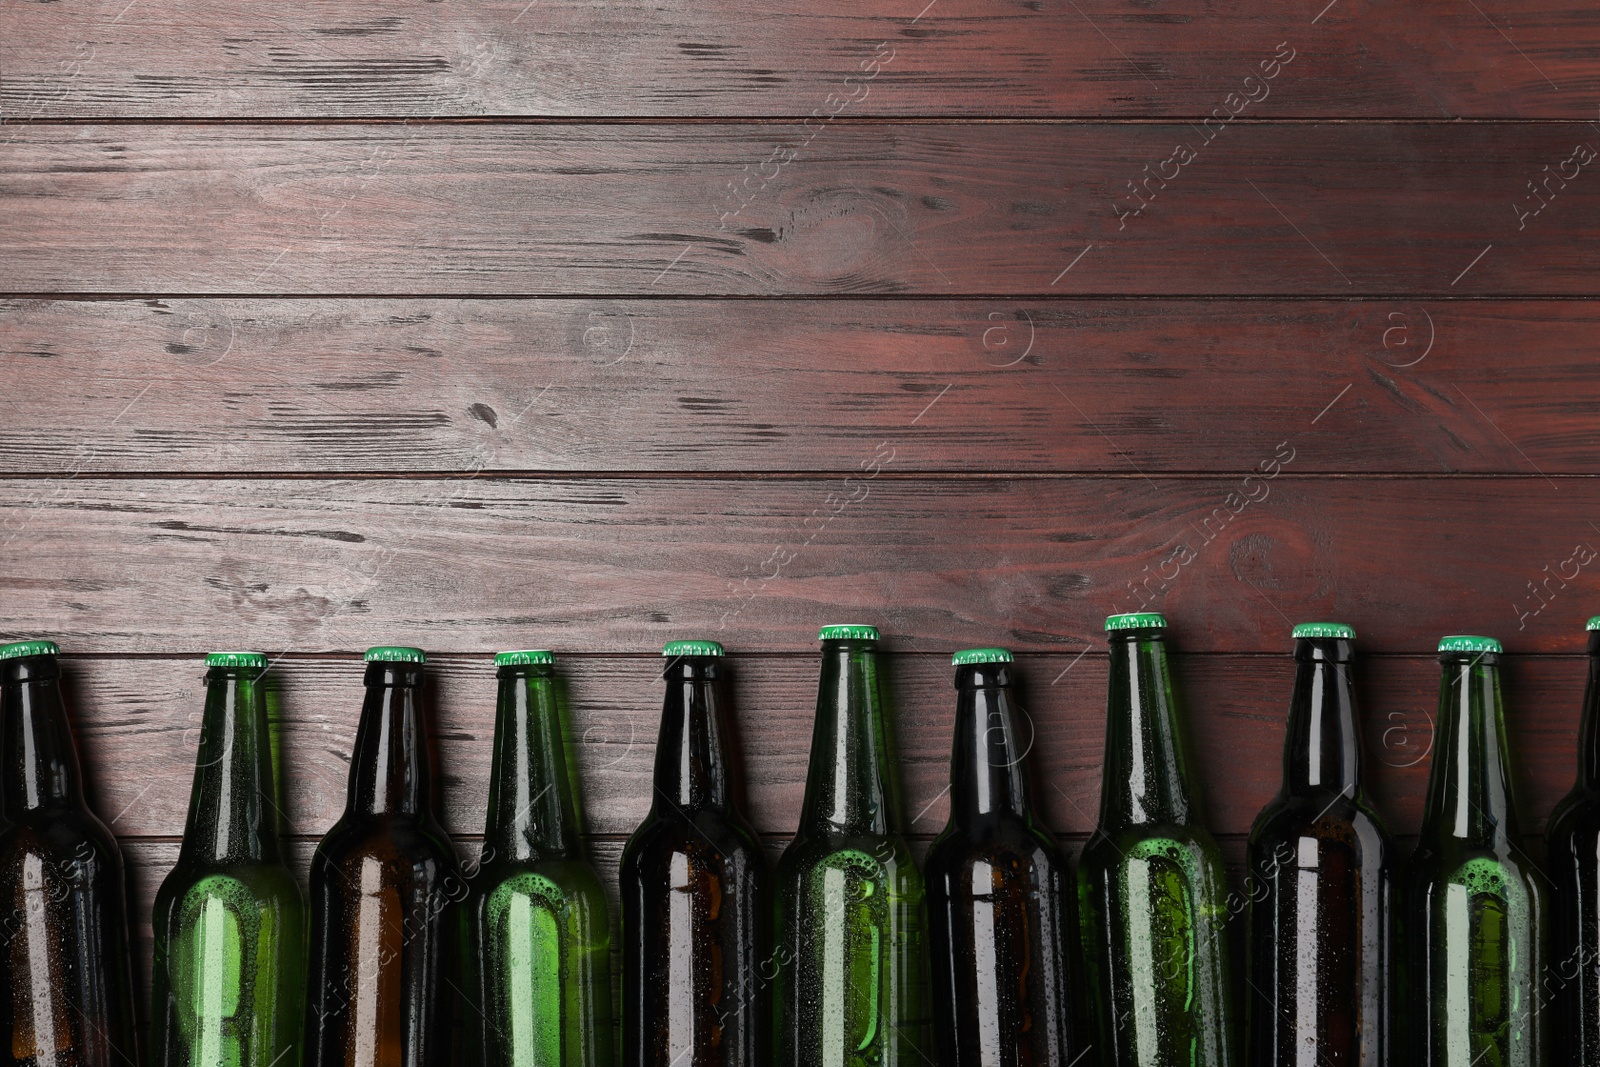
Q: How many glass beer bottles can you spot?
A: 11